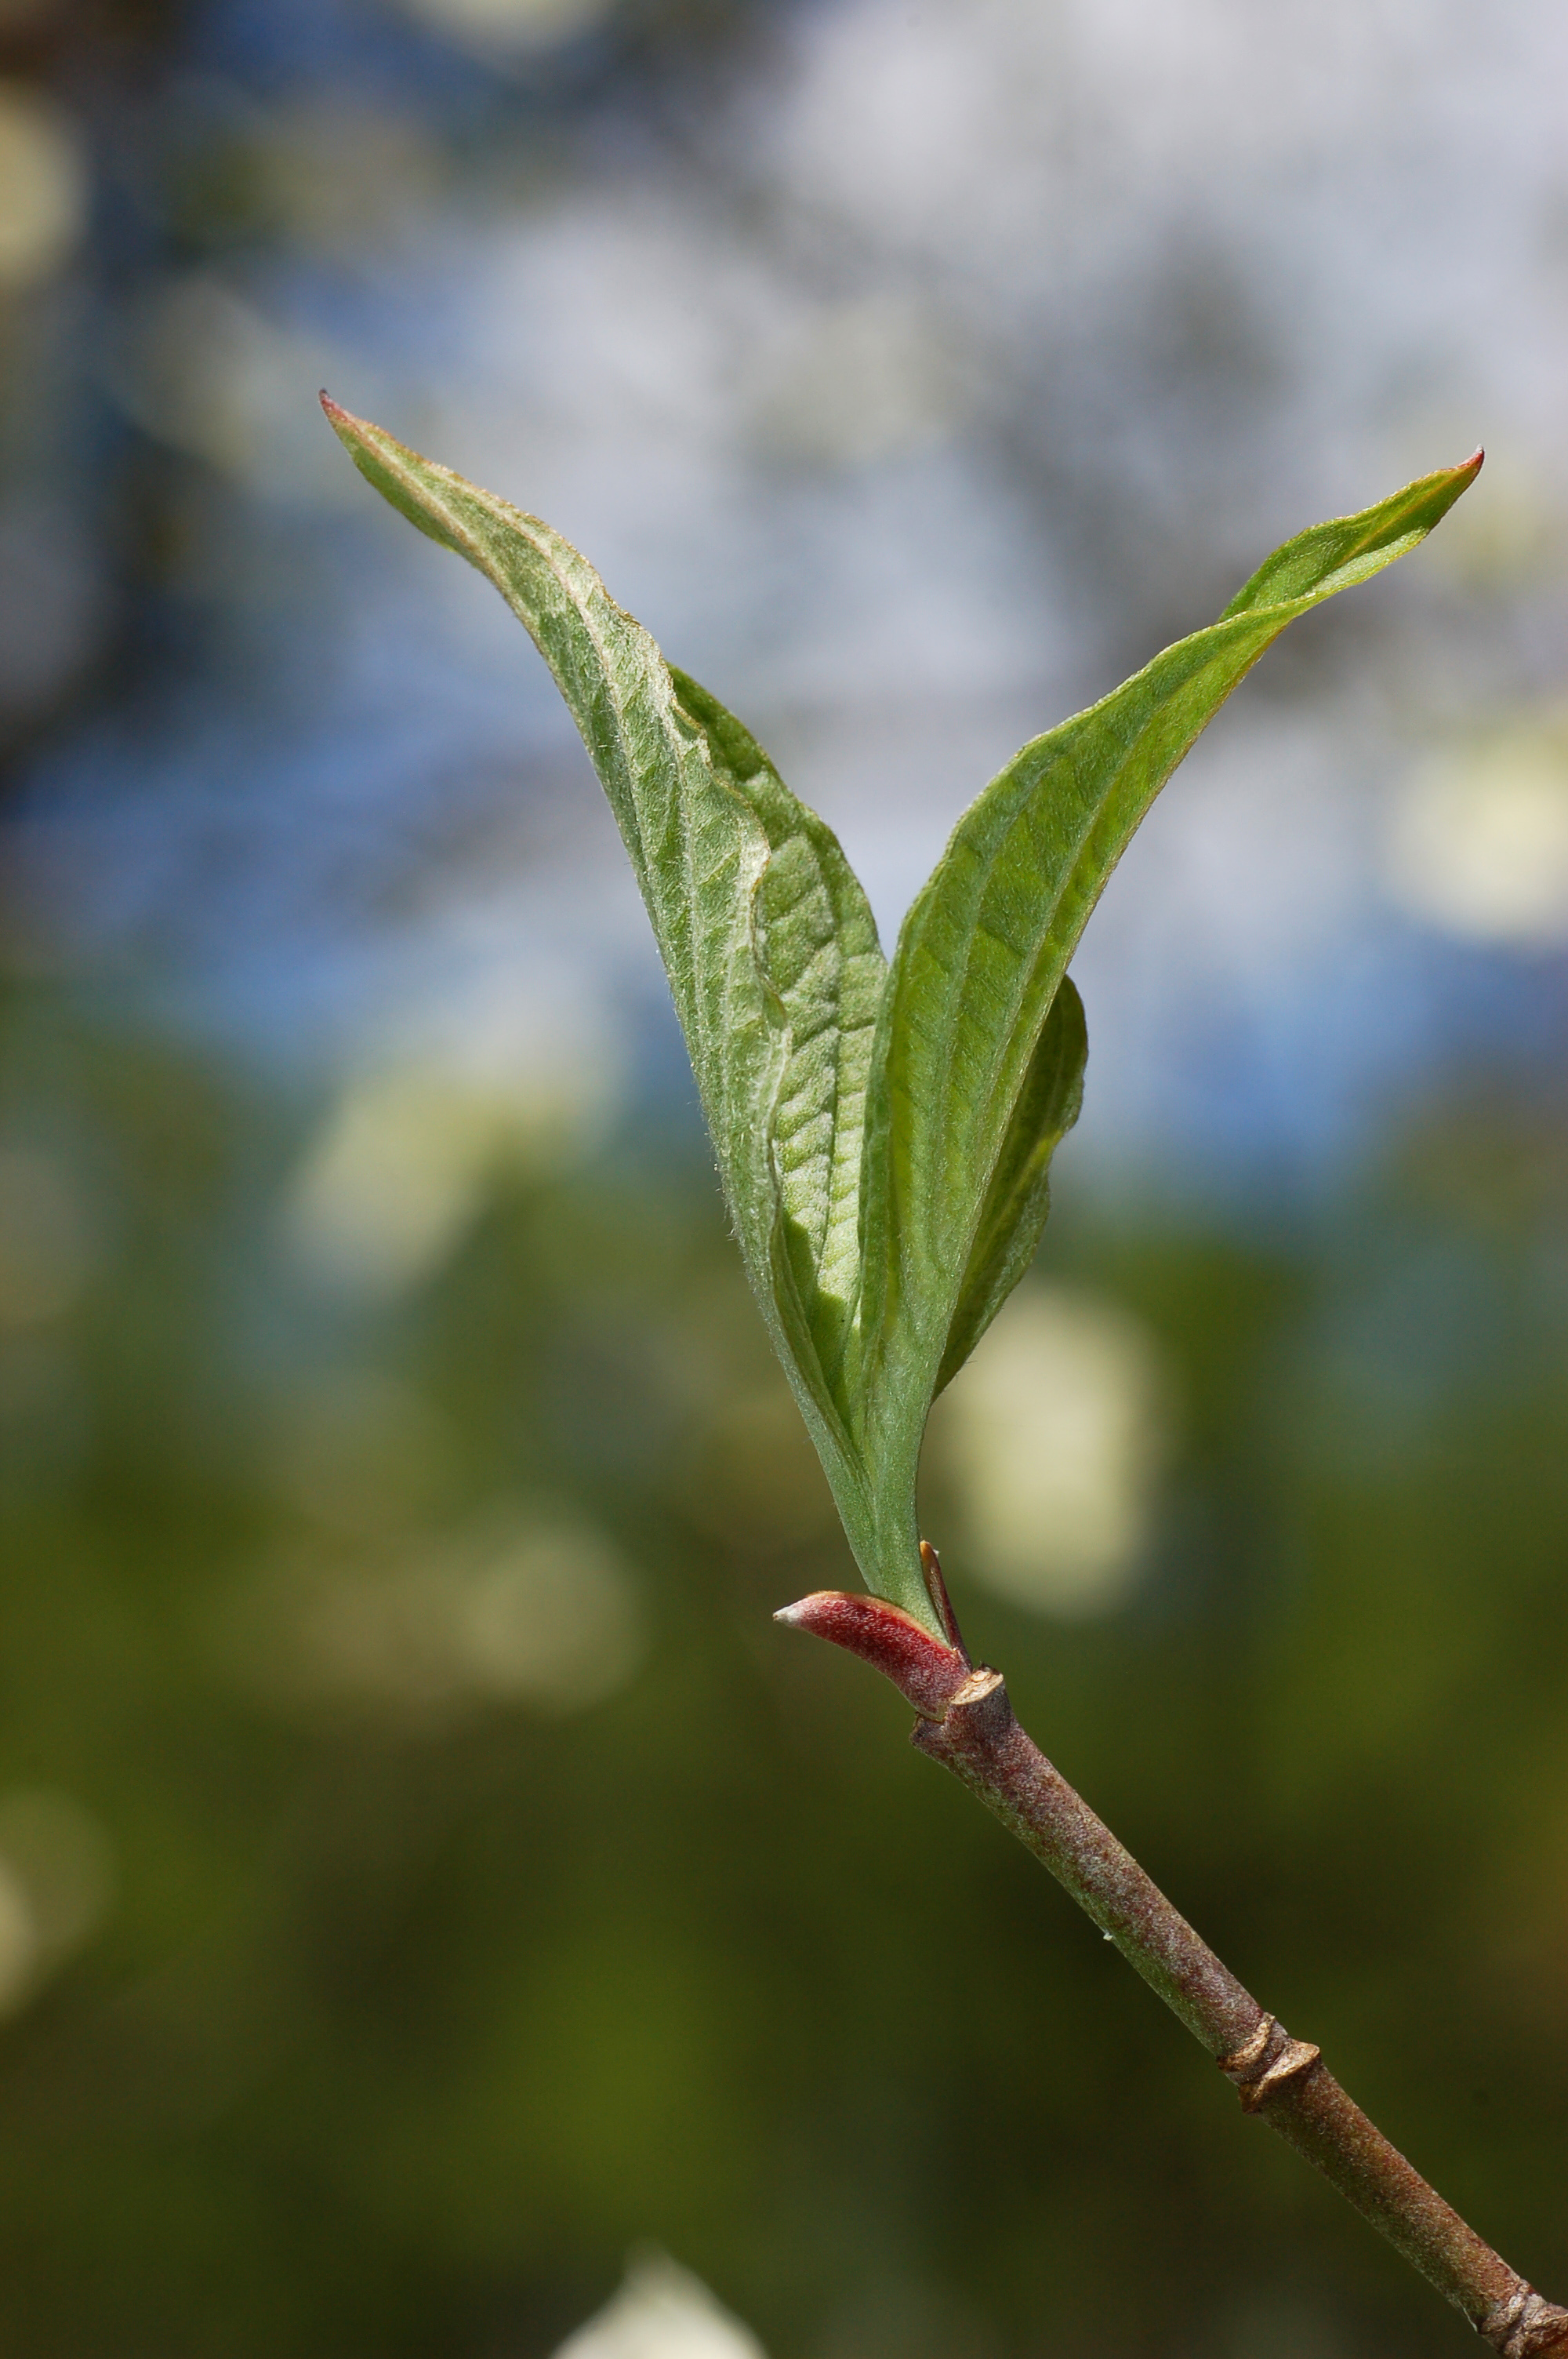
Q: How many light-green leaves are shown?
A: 2